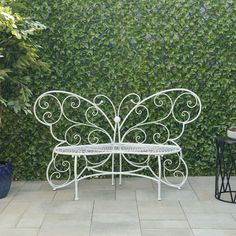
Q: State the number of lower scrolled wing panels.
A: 2